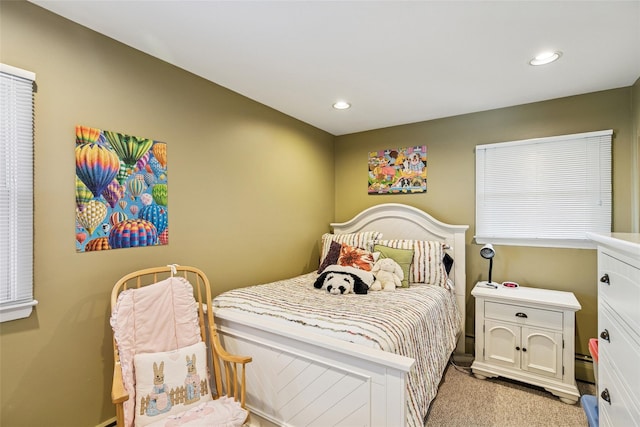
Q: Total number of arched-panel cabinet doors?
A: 2